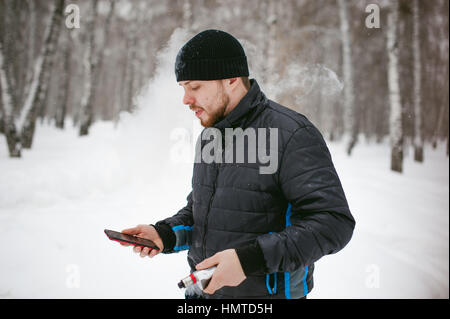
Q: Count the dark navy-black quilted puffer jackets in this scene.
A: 1